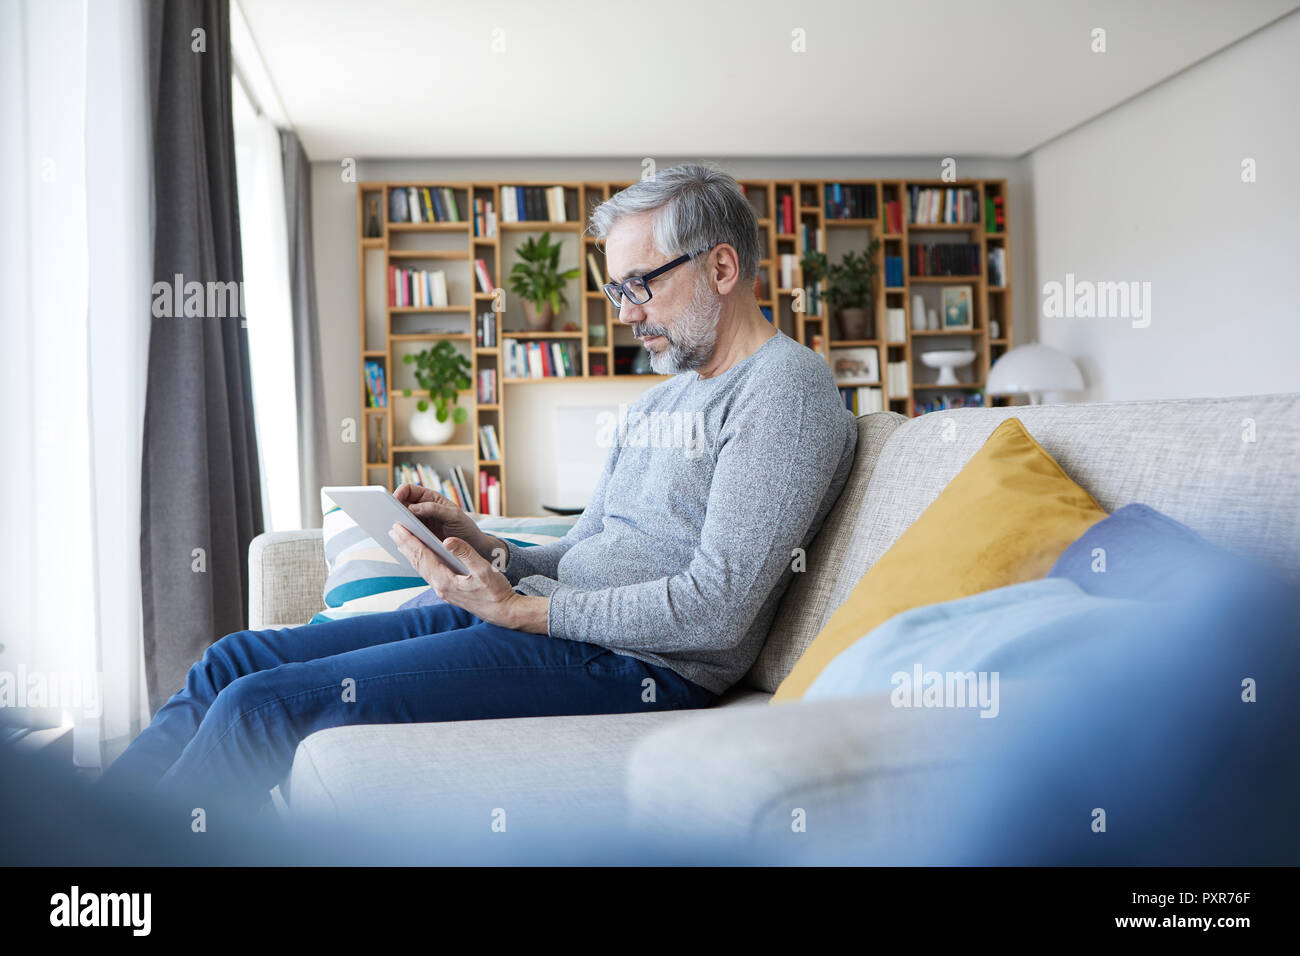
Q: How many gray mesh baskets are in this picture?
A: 0